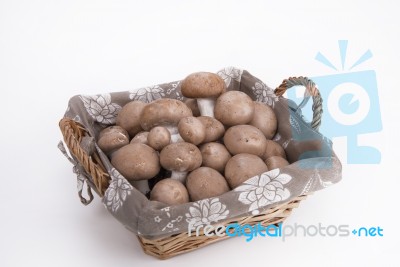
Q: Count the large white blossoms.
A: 7